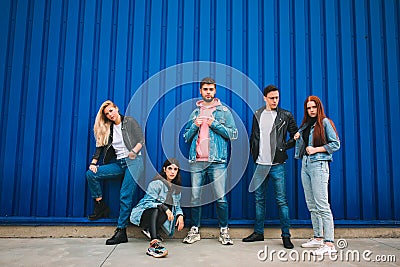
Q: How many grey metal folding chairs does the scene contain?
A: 0